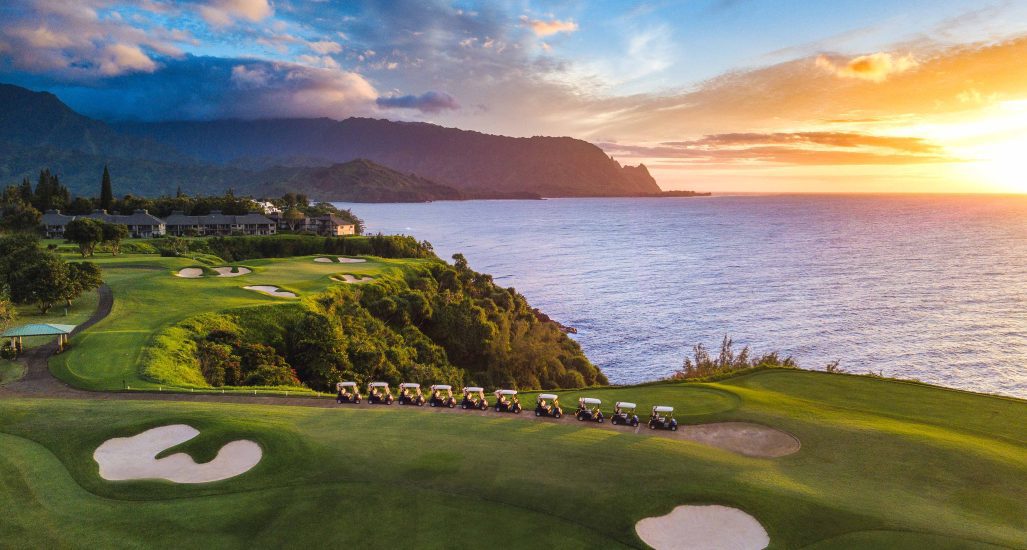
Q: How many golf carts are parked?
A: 10